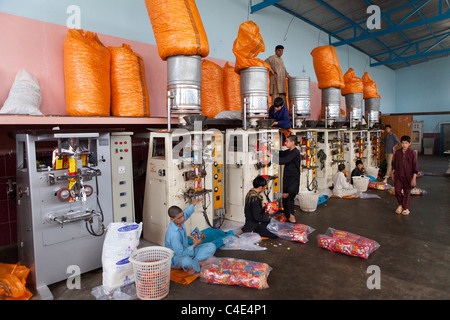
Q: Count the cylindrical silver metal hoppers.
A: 6